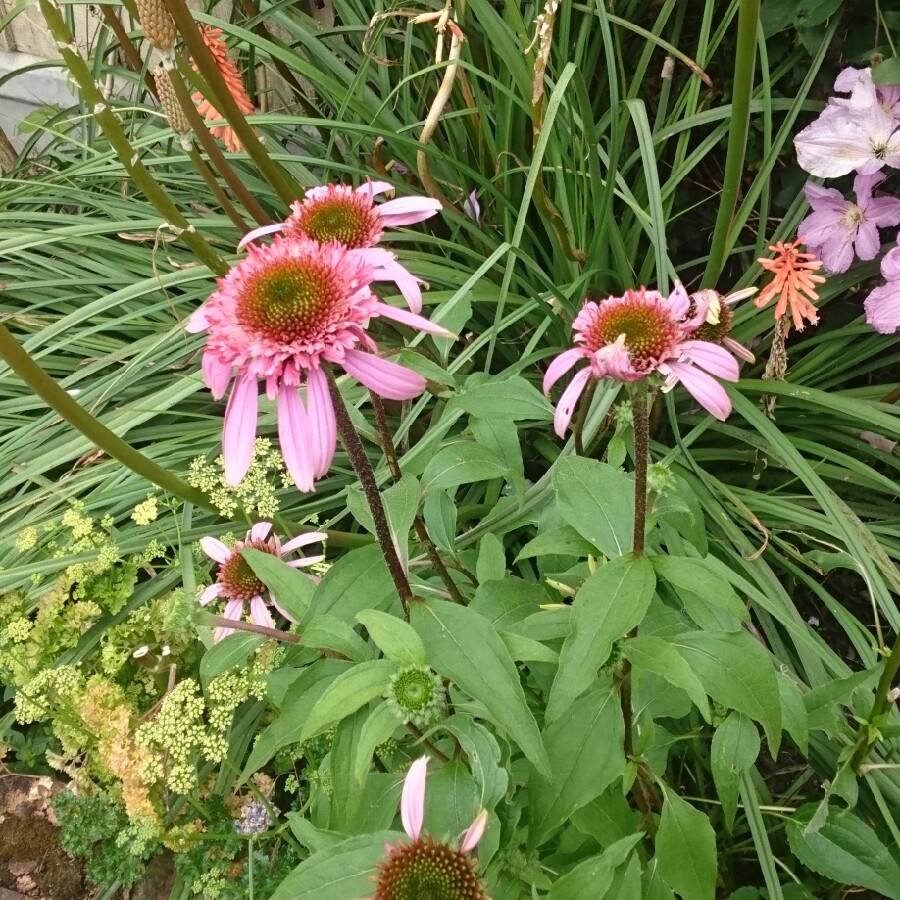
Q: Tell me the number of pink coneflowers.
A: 6